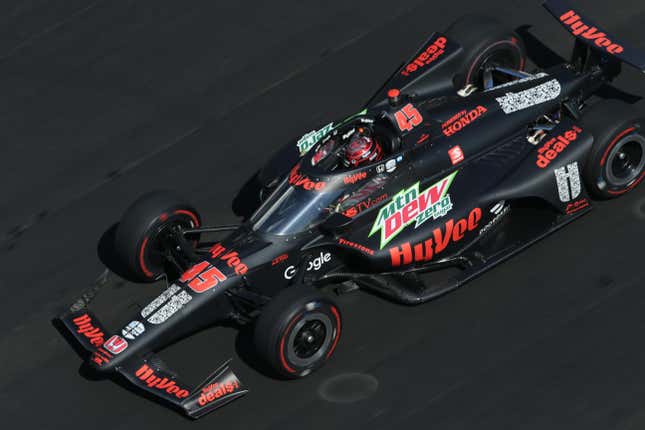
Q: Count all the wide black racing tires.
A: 4